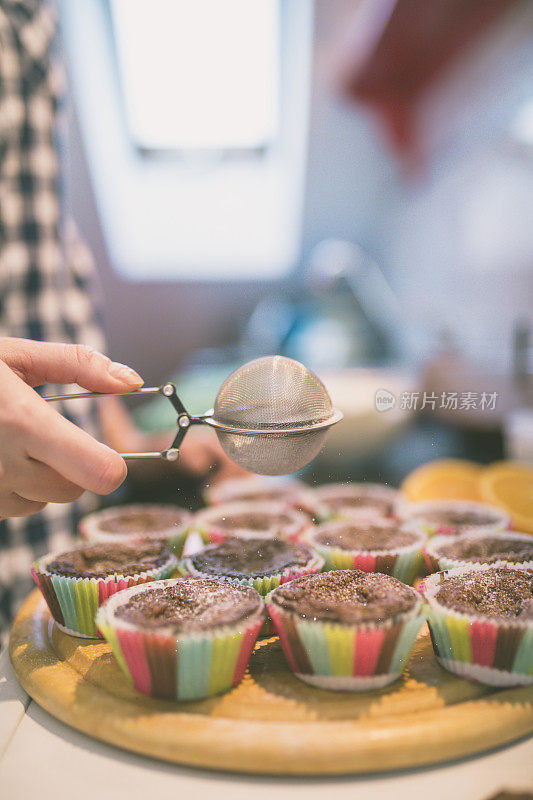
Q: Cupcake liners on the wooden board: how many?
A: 12